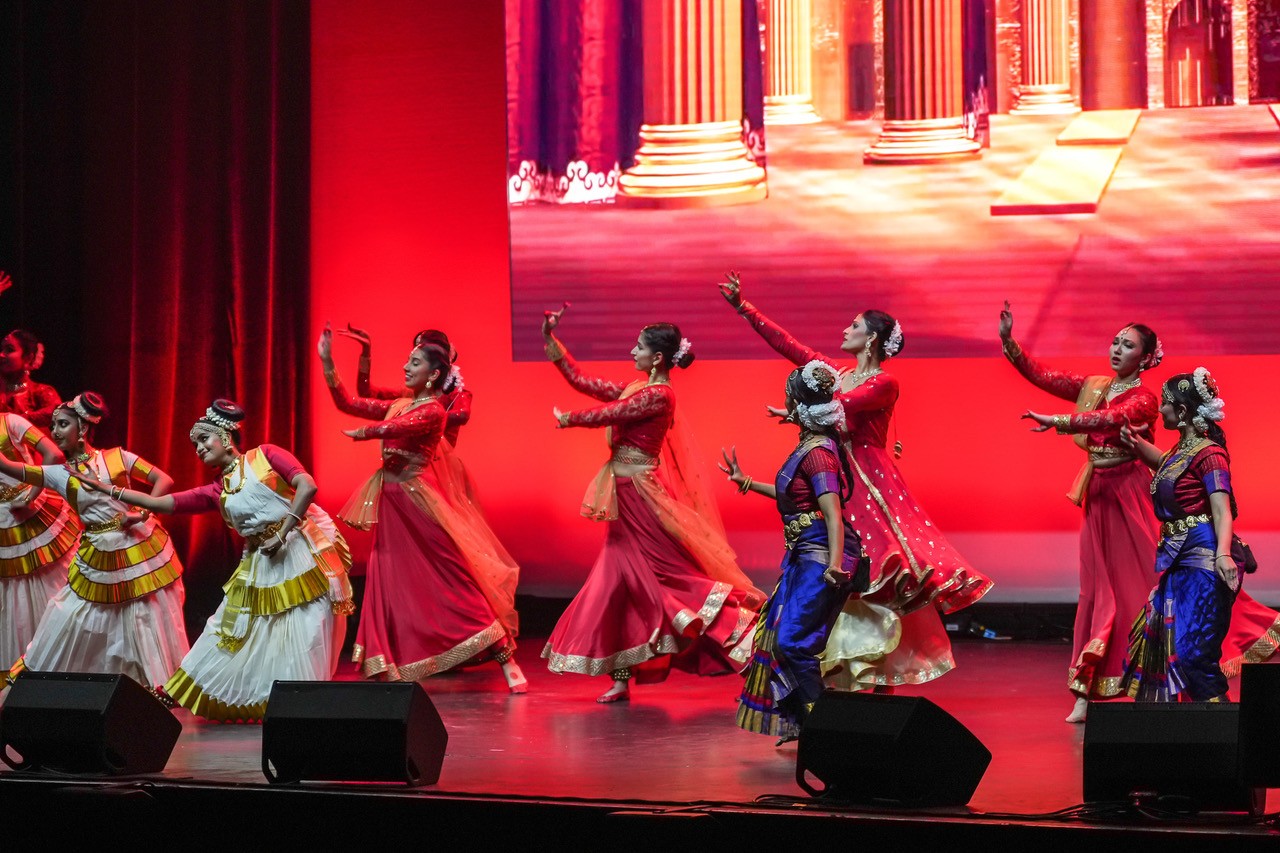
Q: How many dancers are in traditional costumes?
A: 11